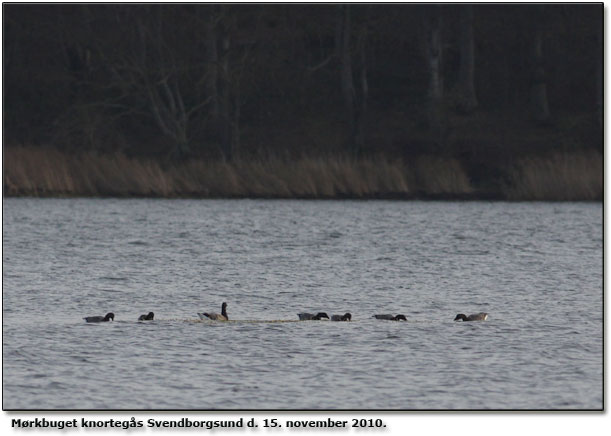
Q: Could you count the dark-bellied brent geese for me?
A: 7